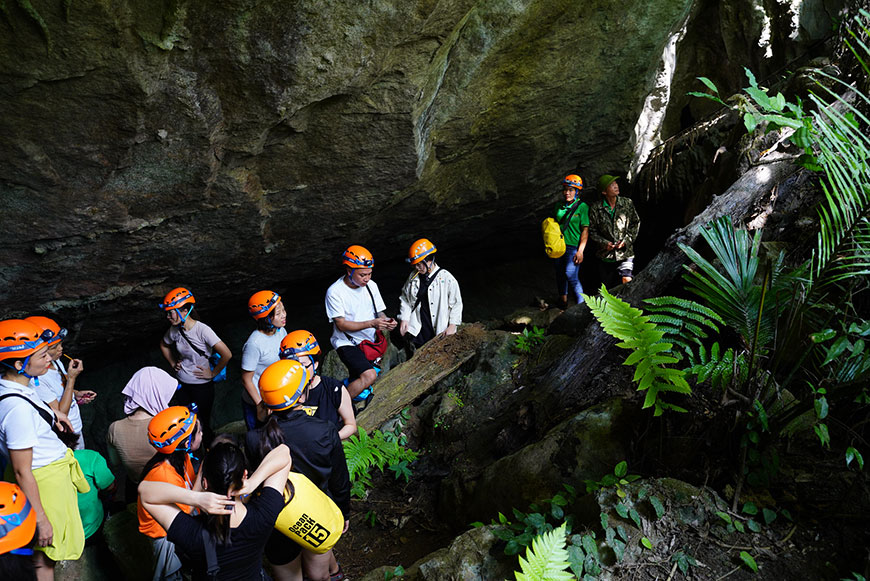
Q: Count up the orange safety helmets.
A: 11